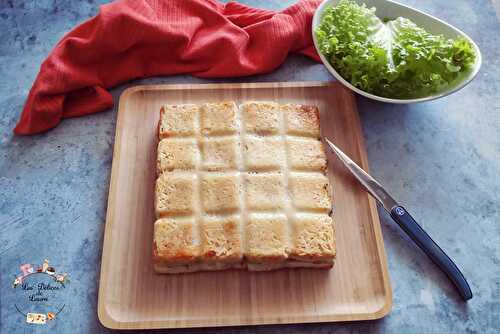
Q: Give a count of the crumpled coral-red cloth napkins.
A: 1